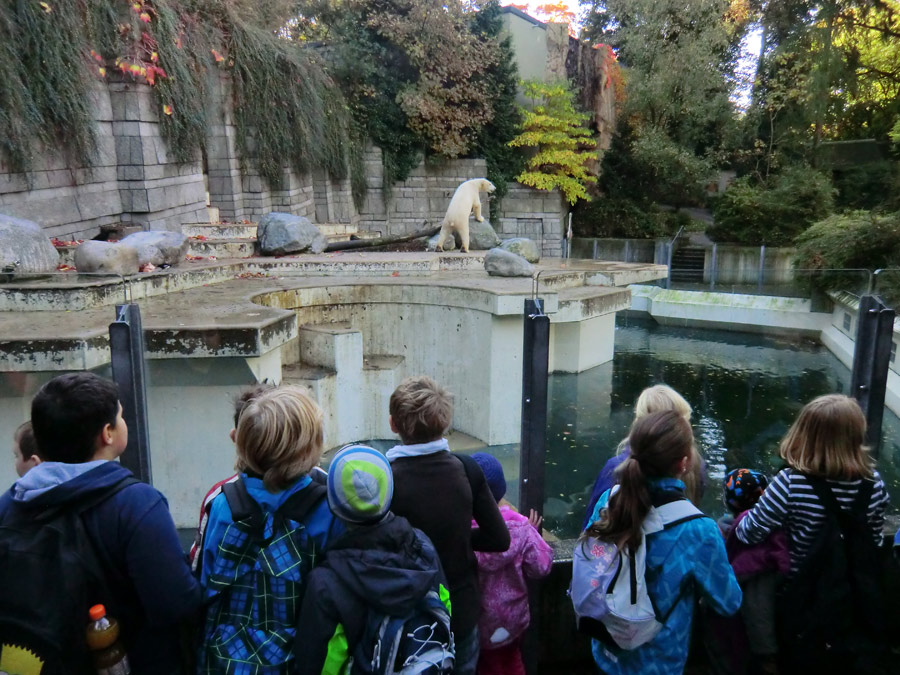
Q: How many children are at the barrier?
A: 11